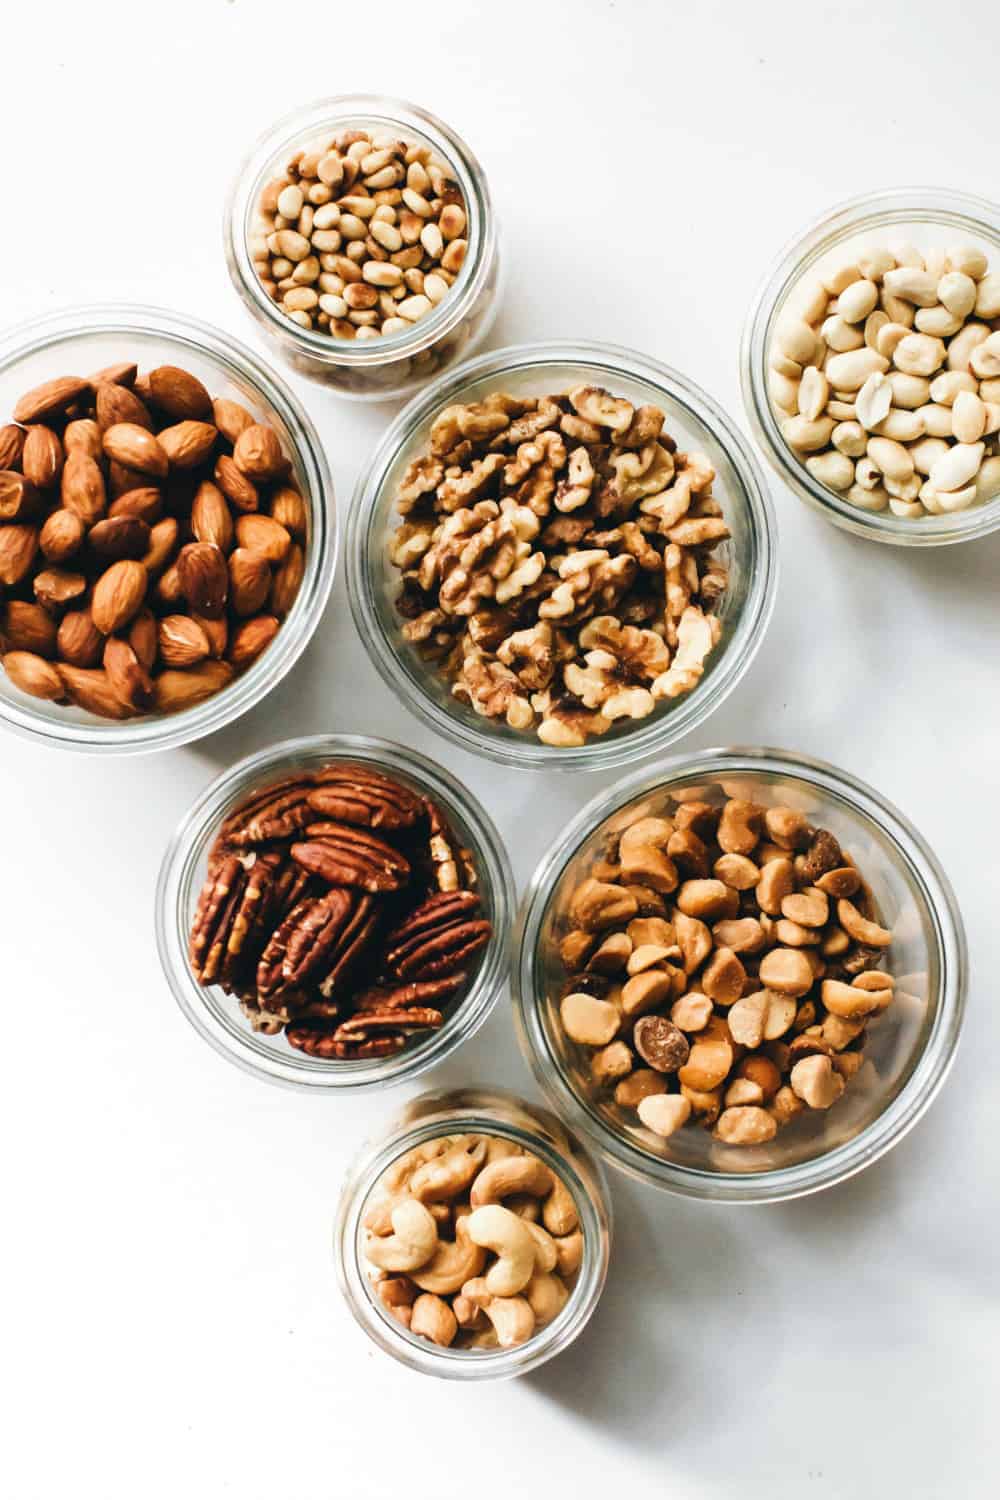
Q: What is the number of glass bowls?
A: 7